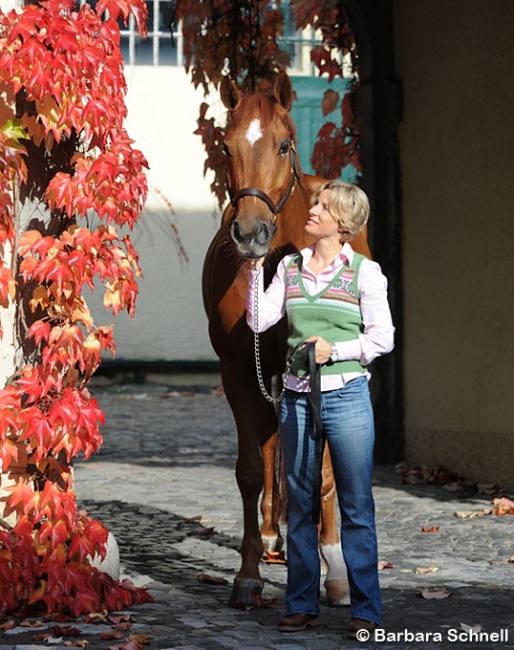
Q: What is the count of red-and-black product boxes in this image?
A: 0